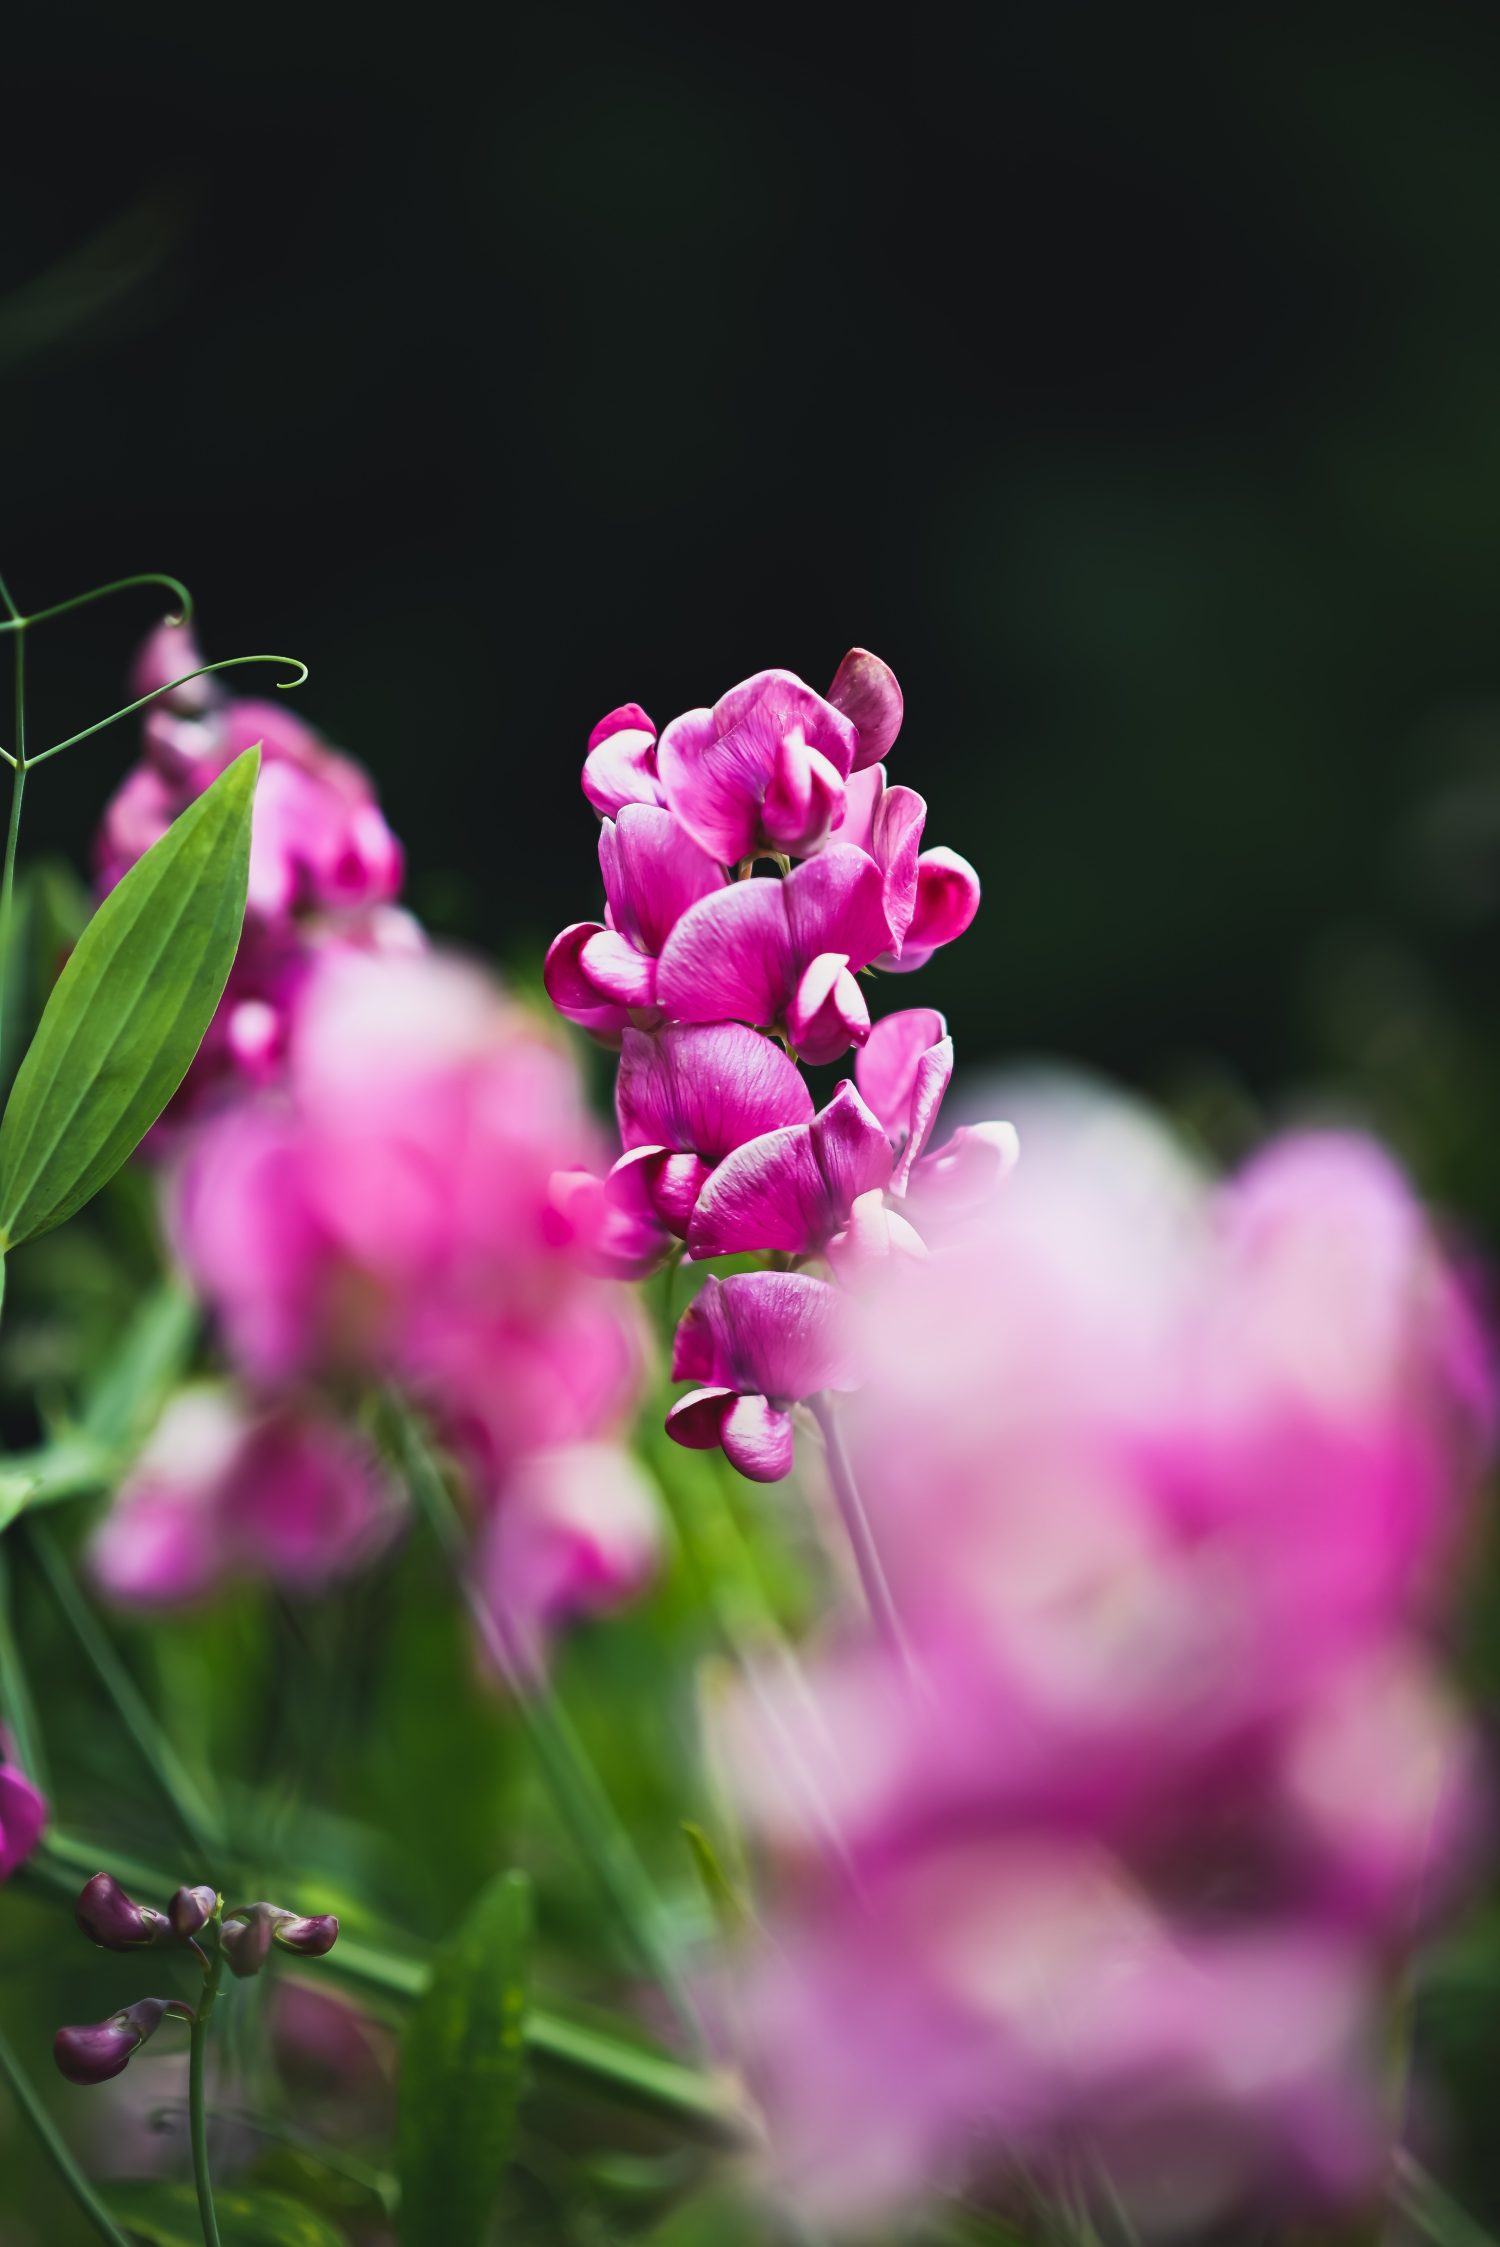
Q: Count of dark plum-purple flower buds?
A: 5